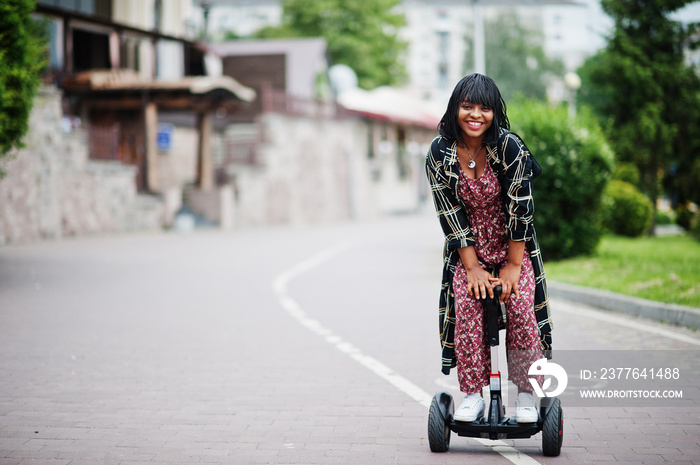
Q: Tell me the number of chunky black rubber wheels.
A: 2